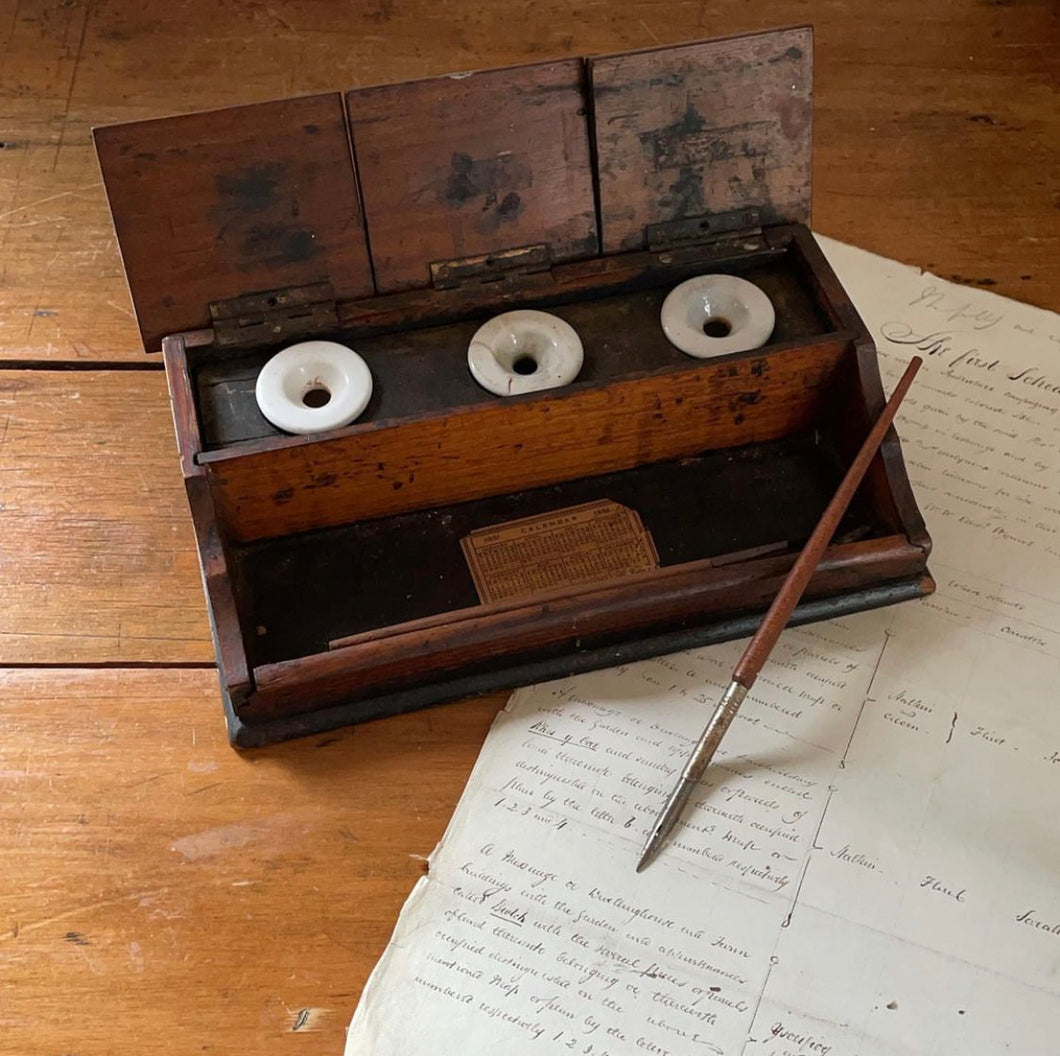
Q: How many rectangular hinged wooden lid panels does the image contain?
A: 3